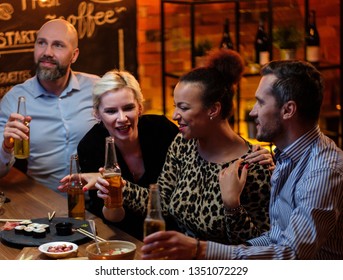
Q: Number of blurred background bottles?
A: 3